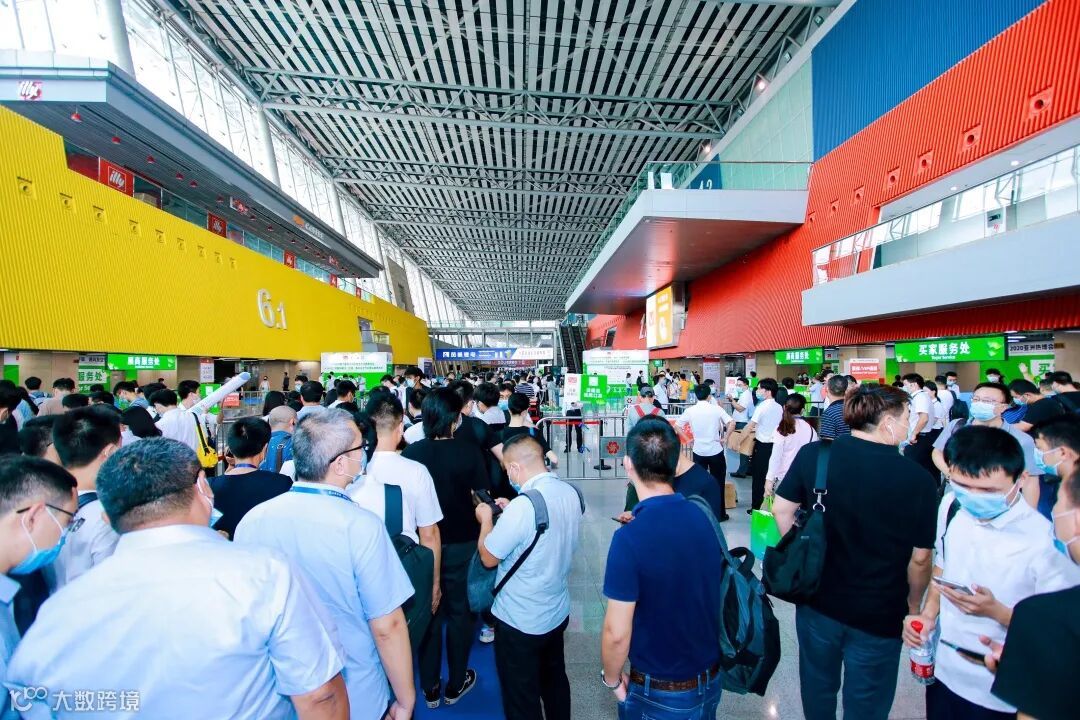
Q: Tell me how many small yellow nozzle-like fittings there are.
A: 9